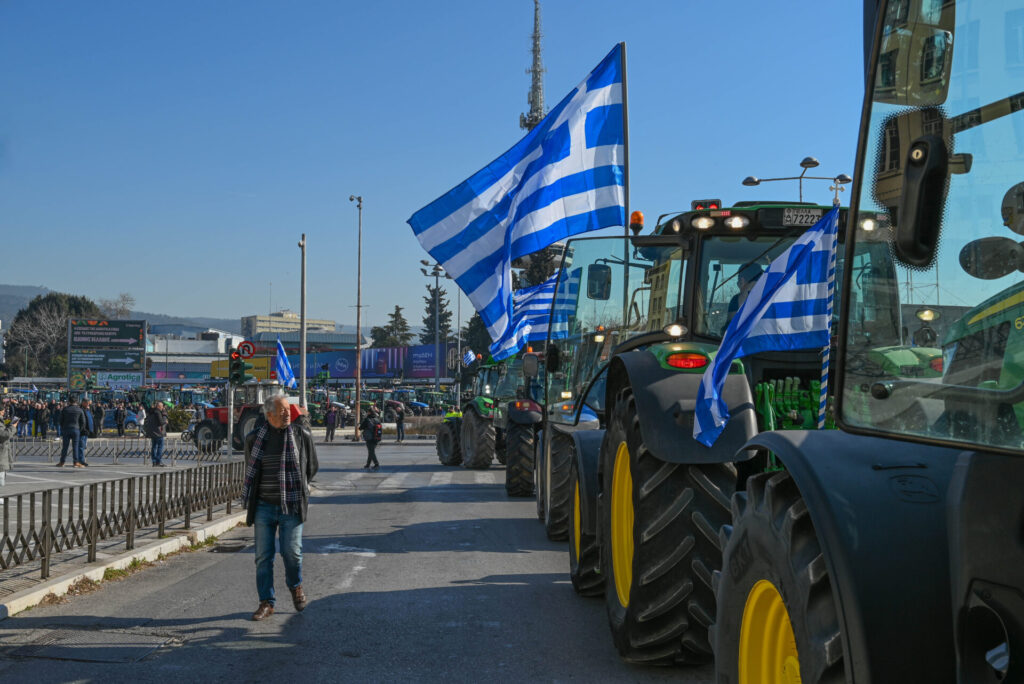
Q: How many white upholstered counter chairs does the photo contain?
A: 0